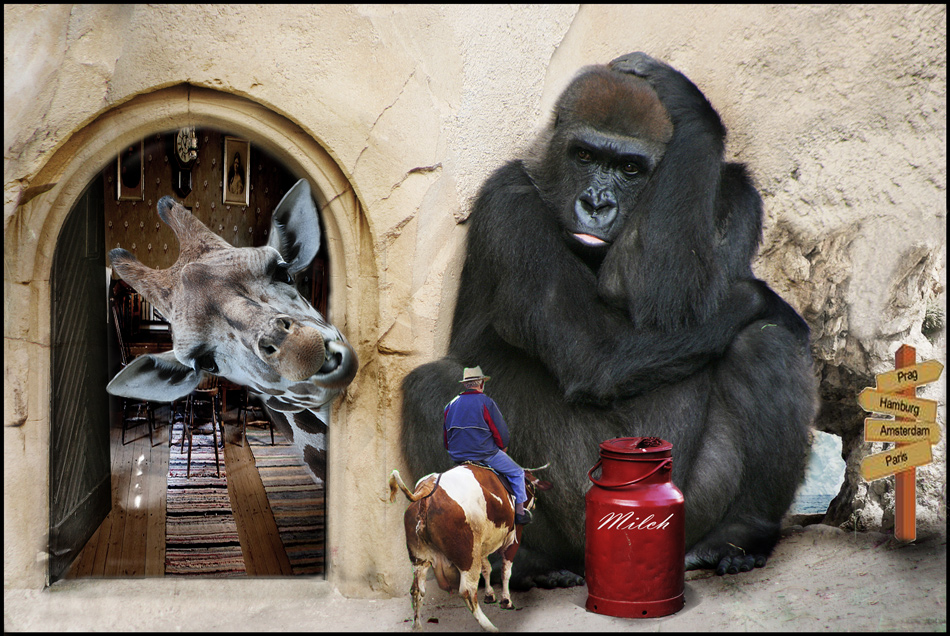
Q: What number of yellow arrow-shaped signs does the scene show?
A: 4